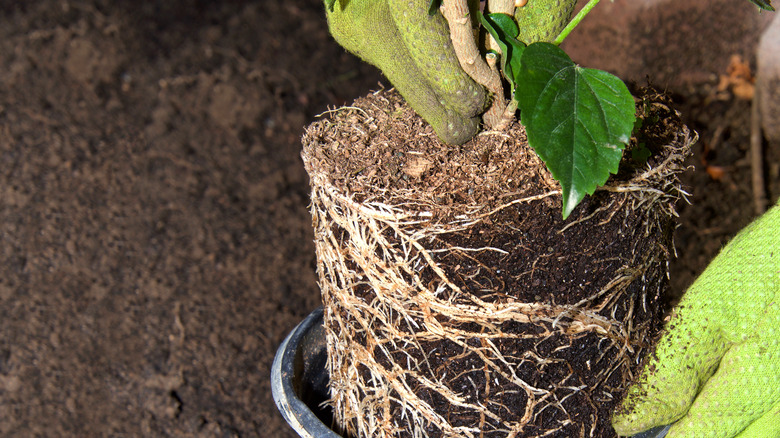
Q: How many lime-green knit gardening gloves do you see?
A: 2